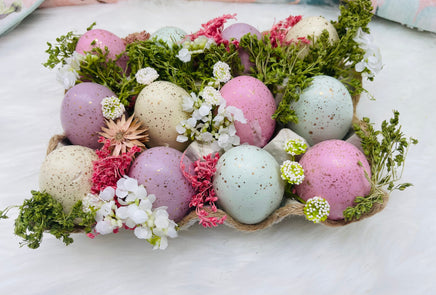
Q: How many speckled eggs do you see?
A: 12